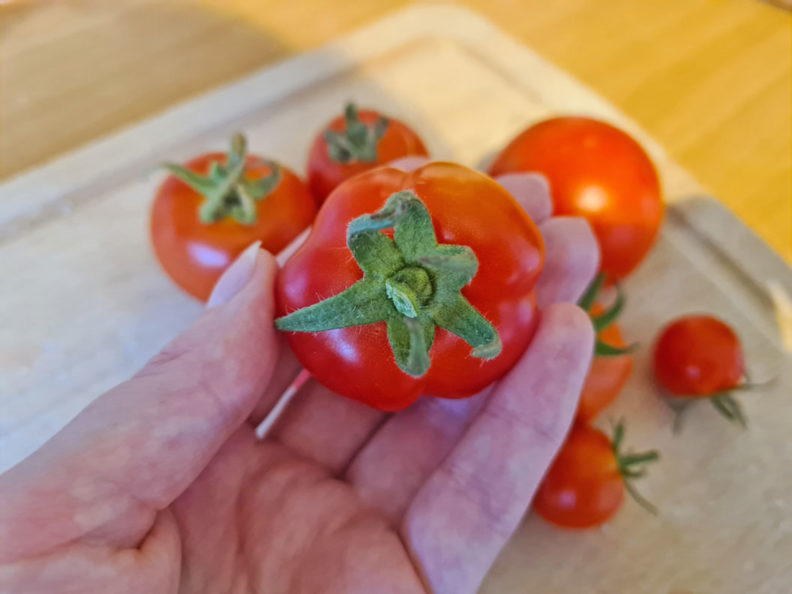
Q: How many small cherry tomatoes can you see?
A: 3